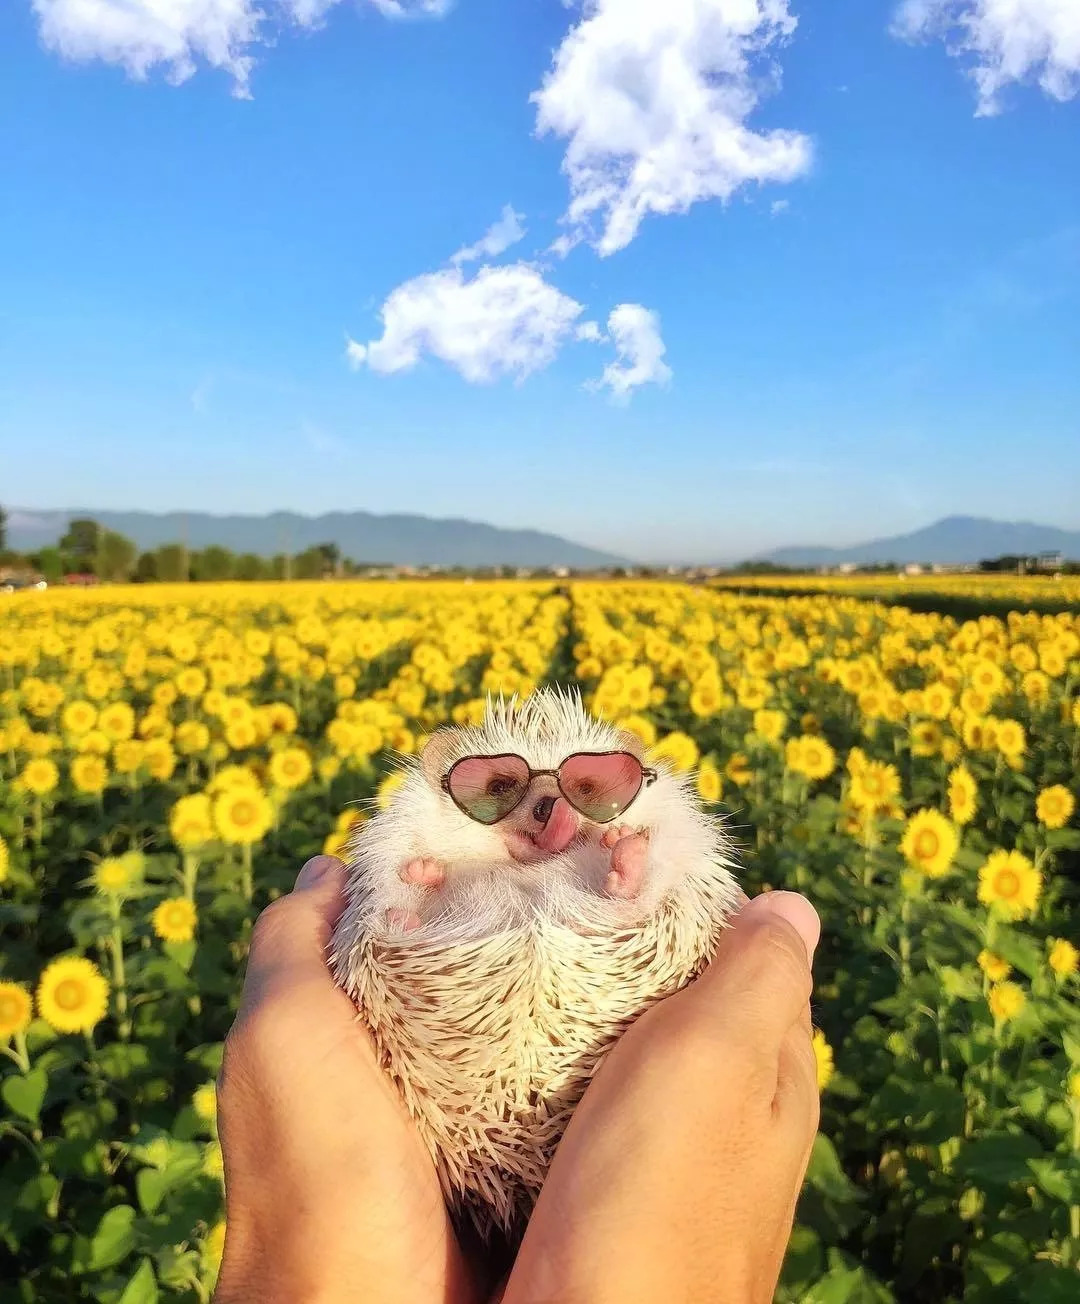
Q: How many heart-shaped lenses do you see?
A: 2